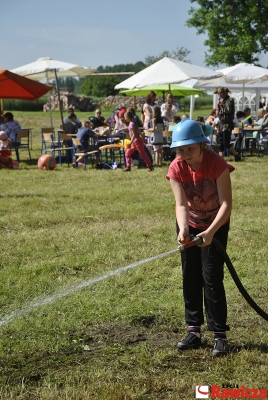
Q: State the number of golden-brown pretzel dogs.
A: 0